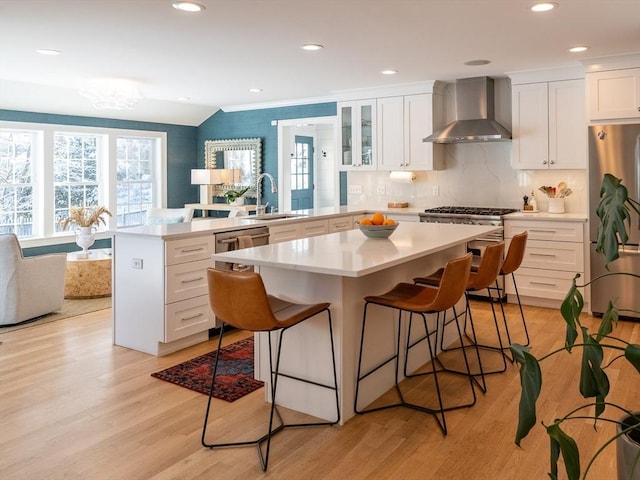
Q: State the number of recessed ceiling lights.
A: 8